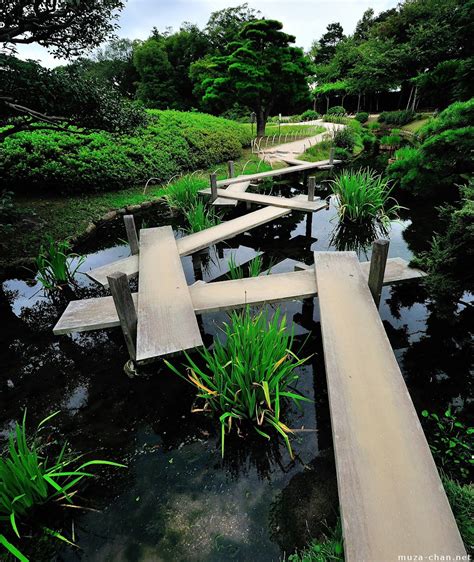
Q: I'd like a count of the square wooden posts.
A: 7